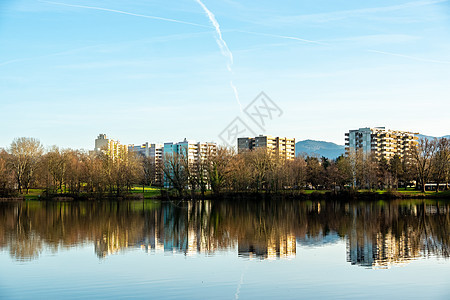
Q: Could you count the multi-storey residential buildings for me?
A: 5